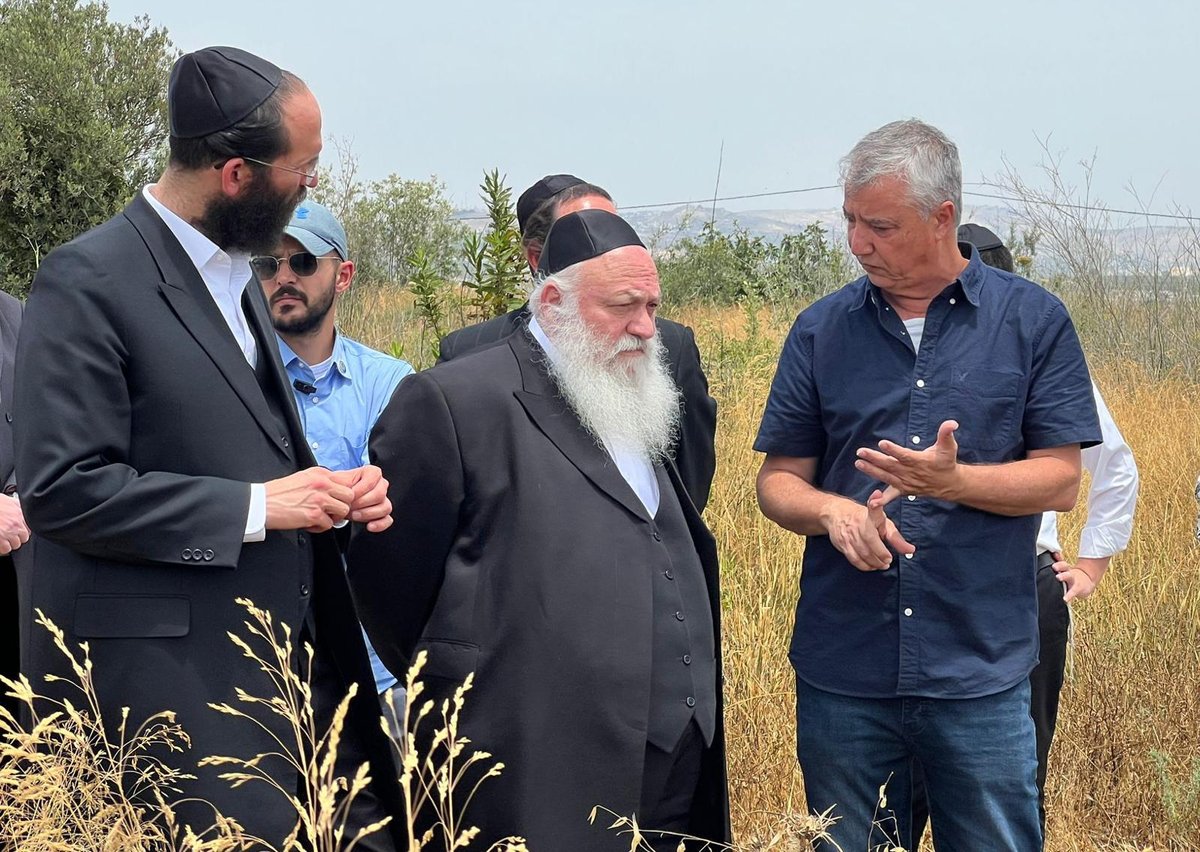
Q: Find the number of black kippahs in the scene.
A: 4